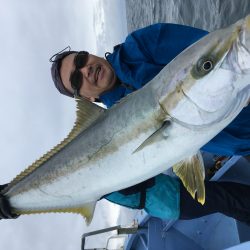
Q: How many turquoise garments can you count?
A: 1